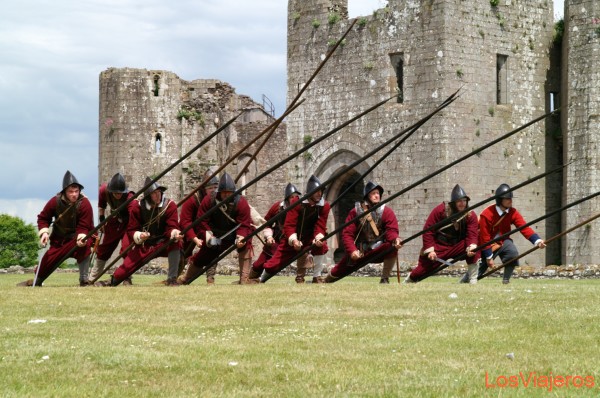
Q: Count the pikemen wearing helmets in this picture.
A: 10